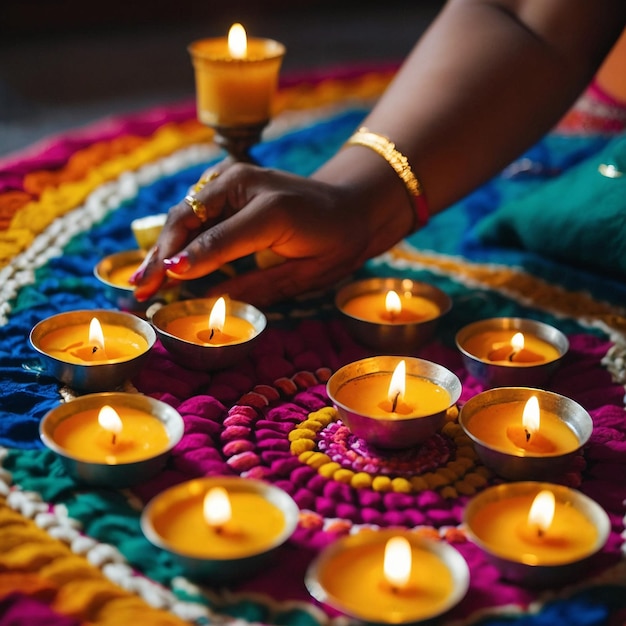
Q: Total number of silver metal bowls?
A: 11